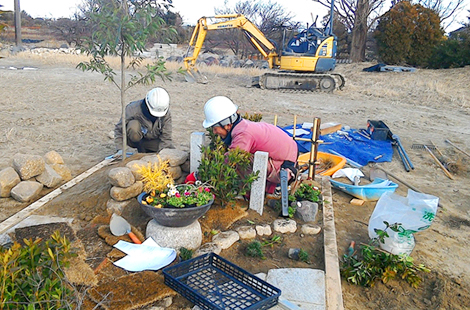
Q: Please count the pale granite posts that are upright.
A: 2